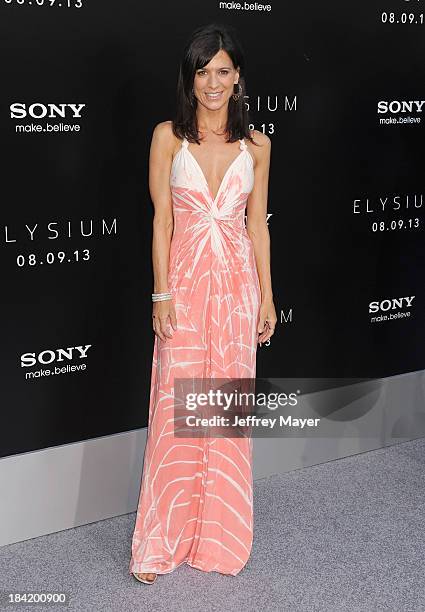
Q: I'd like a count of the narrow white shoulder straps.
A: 2